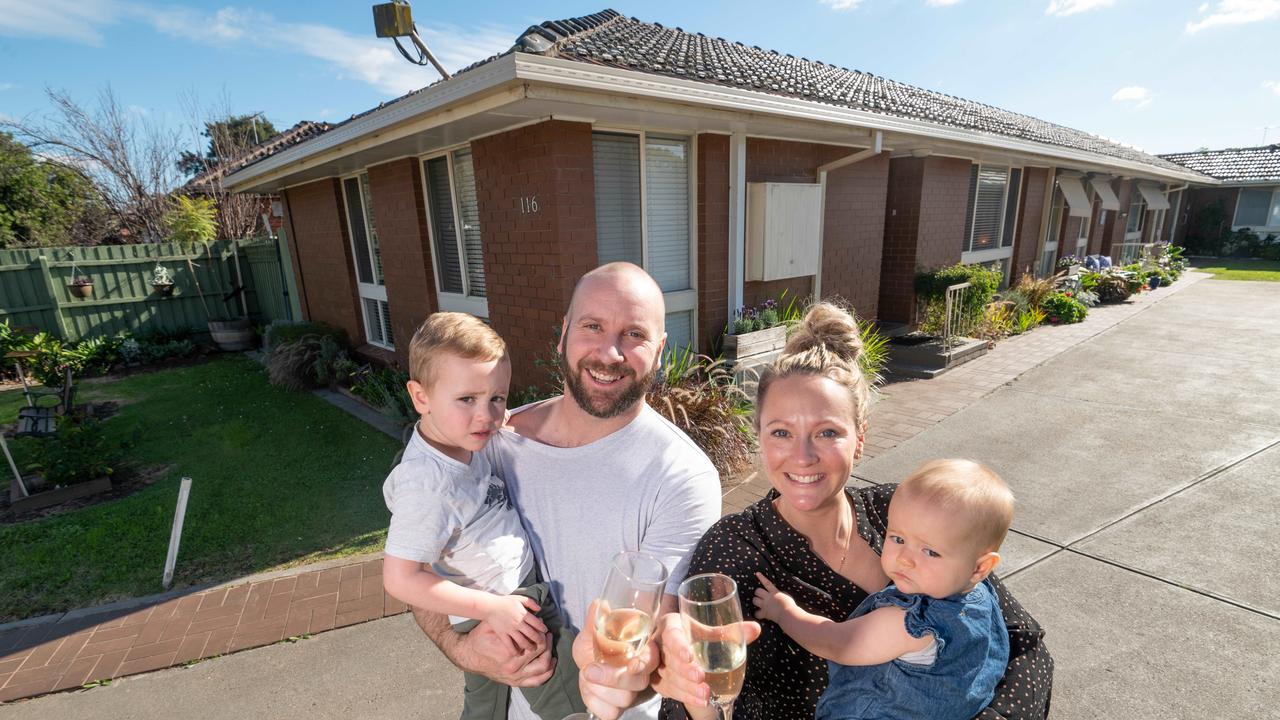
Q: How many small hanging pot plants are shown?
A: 2